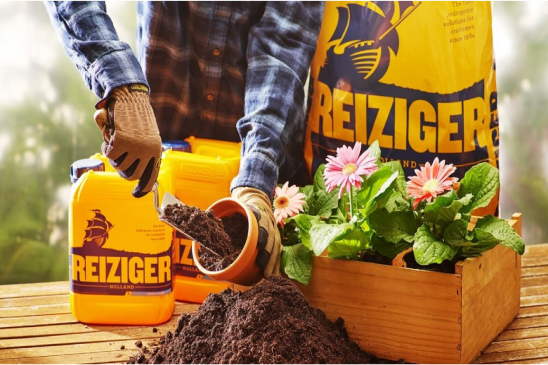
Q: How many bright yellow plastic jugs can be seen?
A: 2